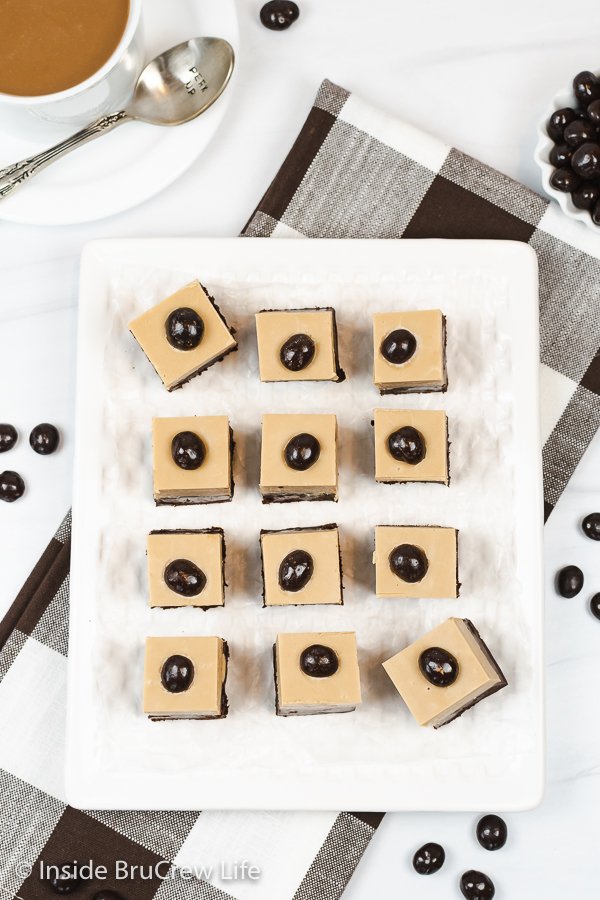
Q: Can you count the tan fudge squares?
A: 12